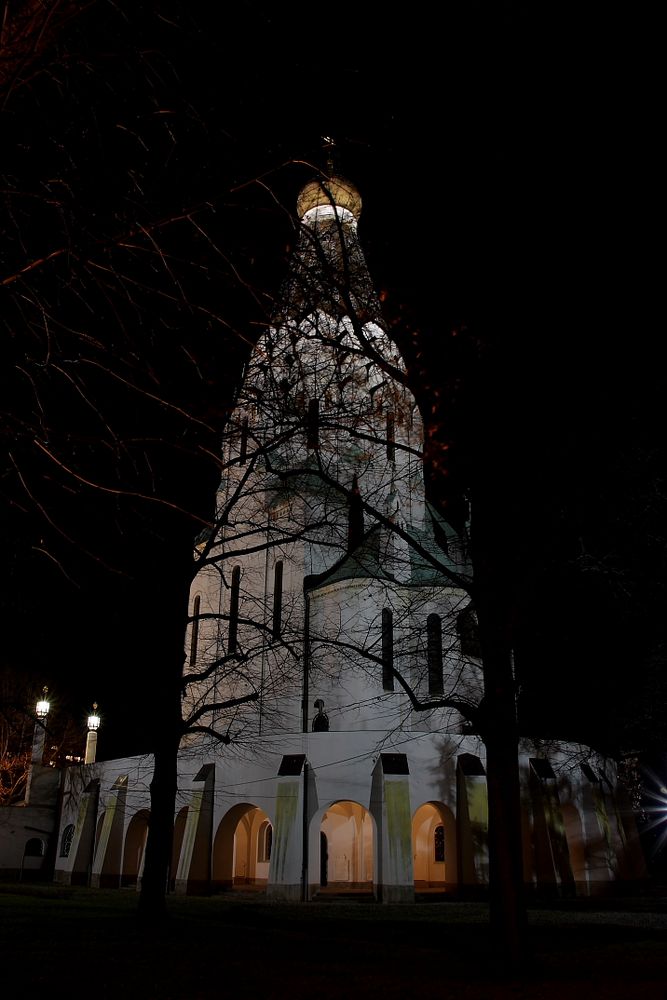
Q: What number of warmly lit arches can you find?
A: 3